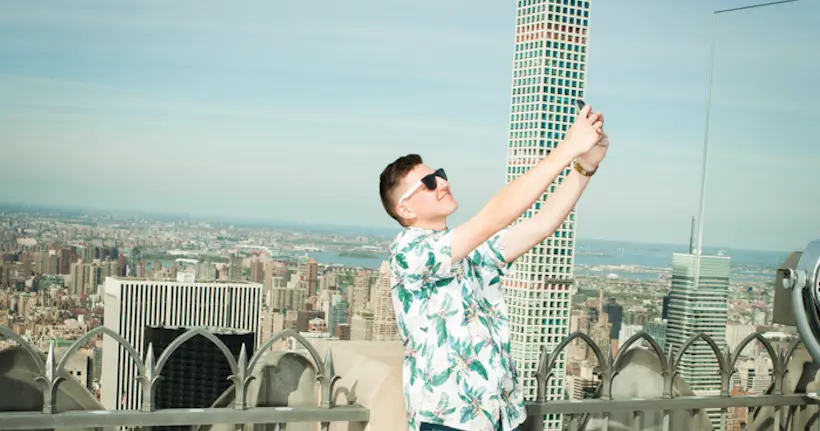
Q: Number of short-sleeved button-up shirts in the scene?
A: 1